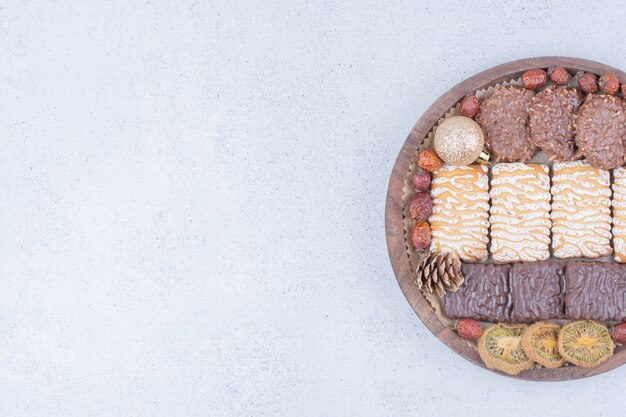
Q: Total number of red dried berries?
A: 12